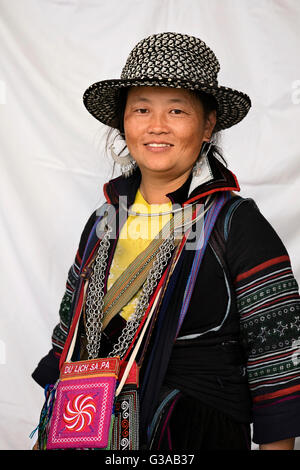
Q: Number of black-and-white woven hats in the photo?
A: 1